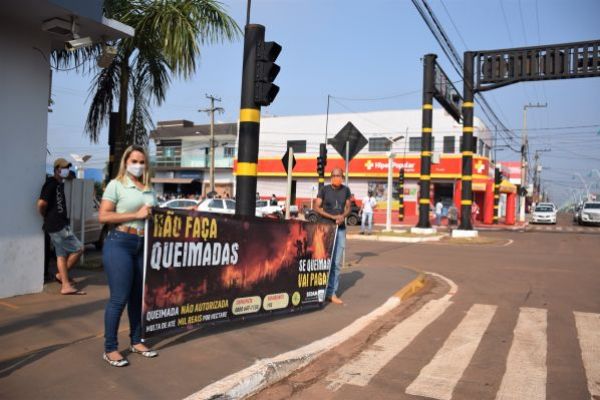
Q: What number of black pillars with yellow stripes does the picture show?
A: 6